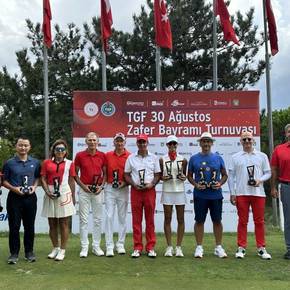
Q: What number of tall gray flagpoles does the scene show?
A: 5